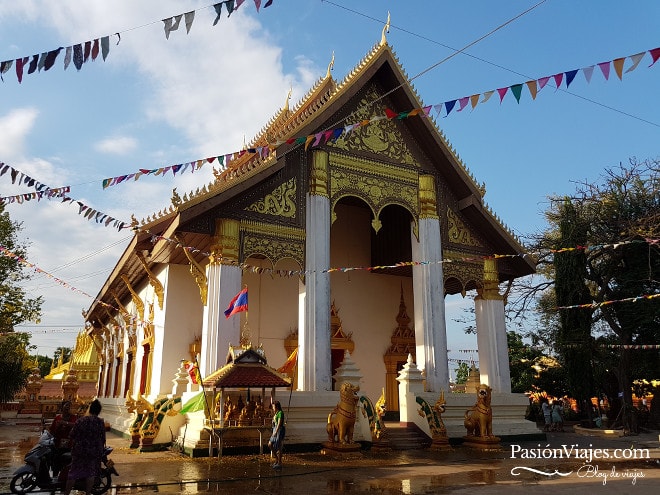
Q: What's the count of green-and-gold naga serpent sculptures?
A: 4